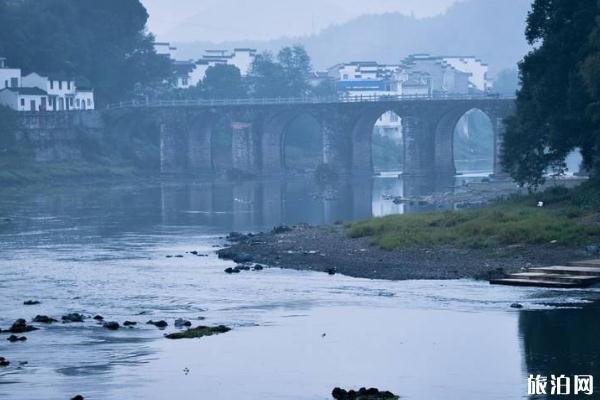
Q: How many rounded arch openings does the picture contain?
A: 4